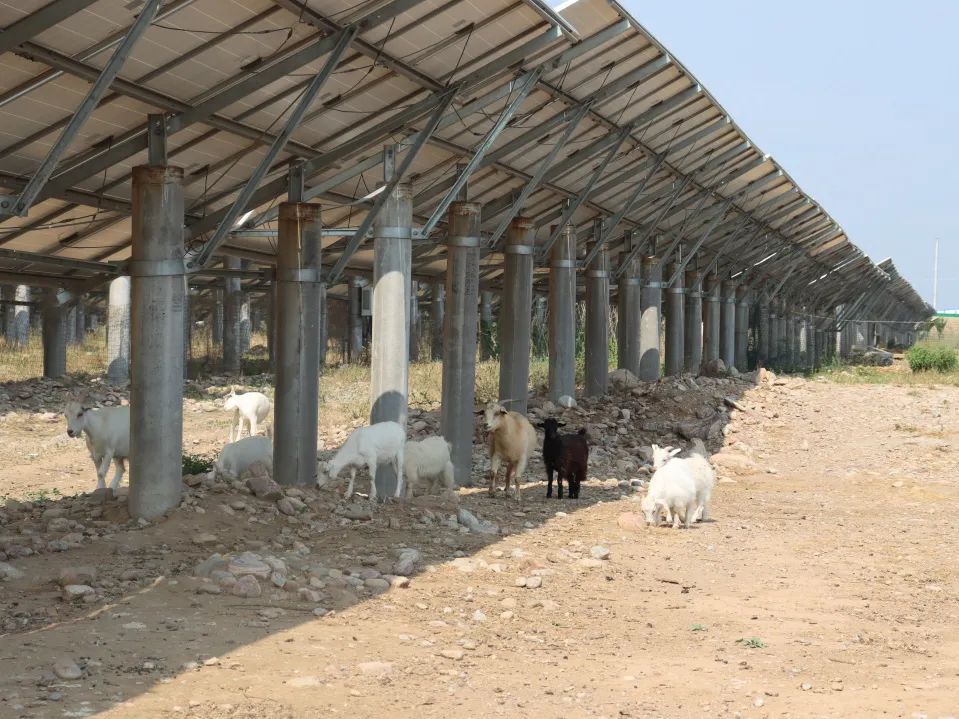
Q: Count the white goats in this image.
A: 7